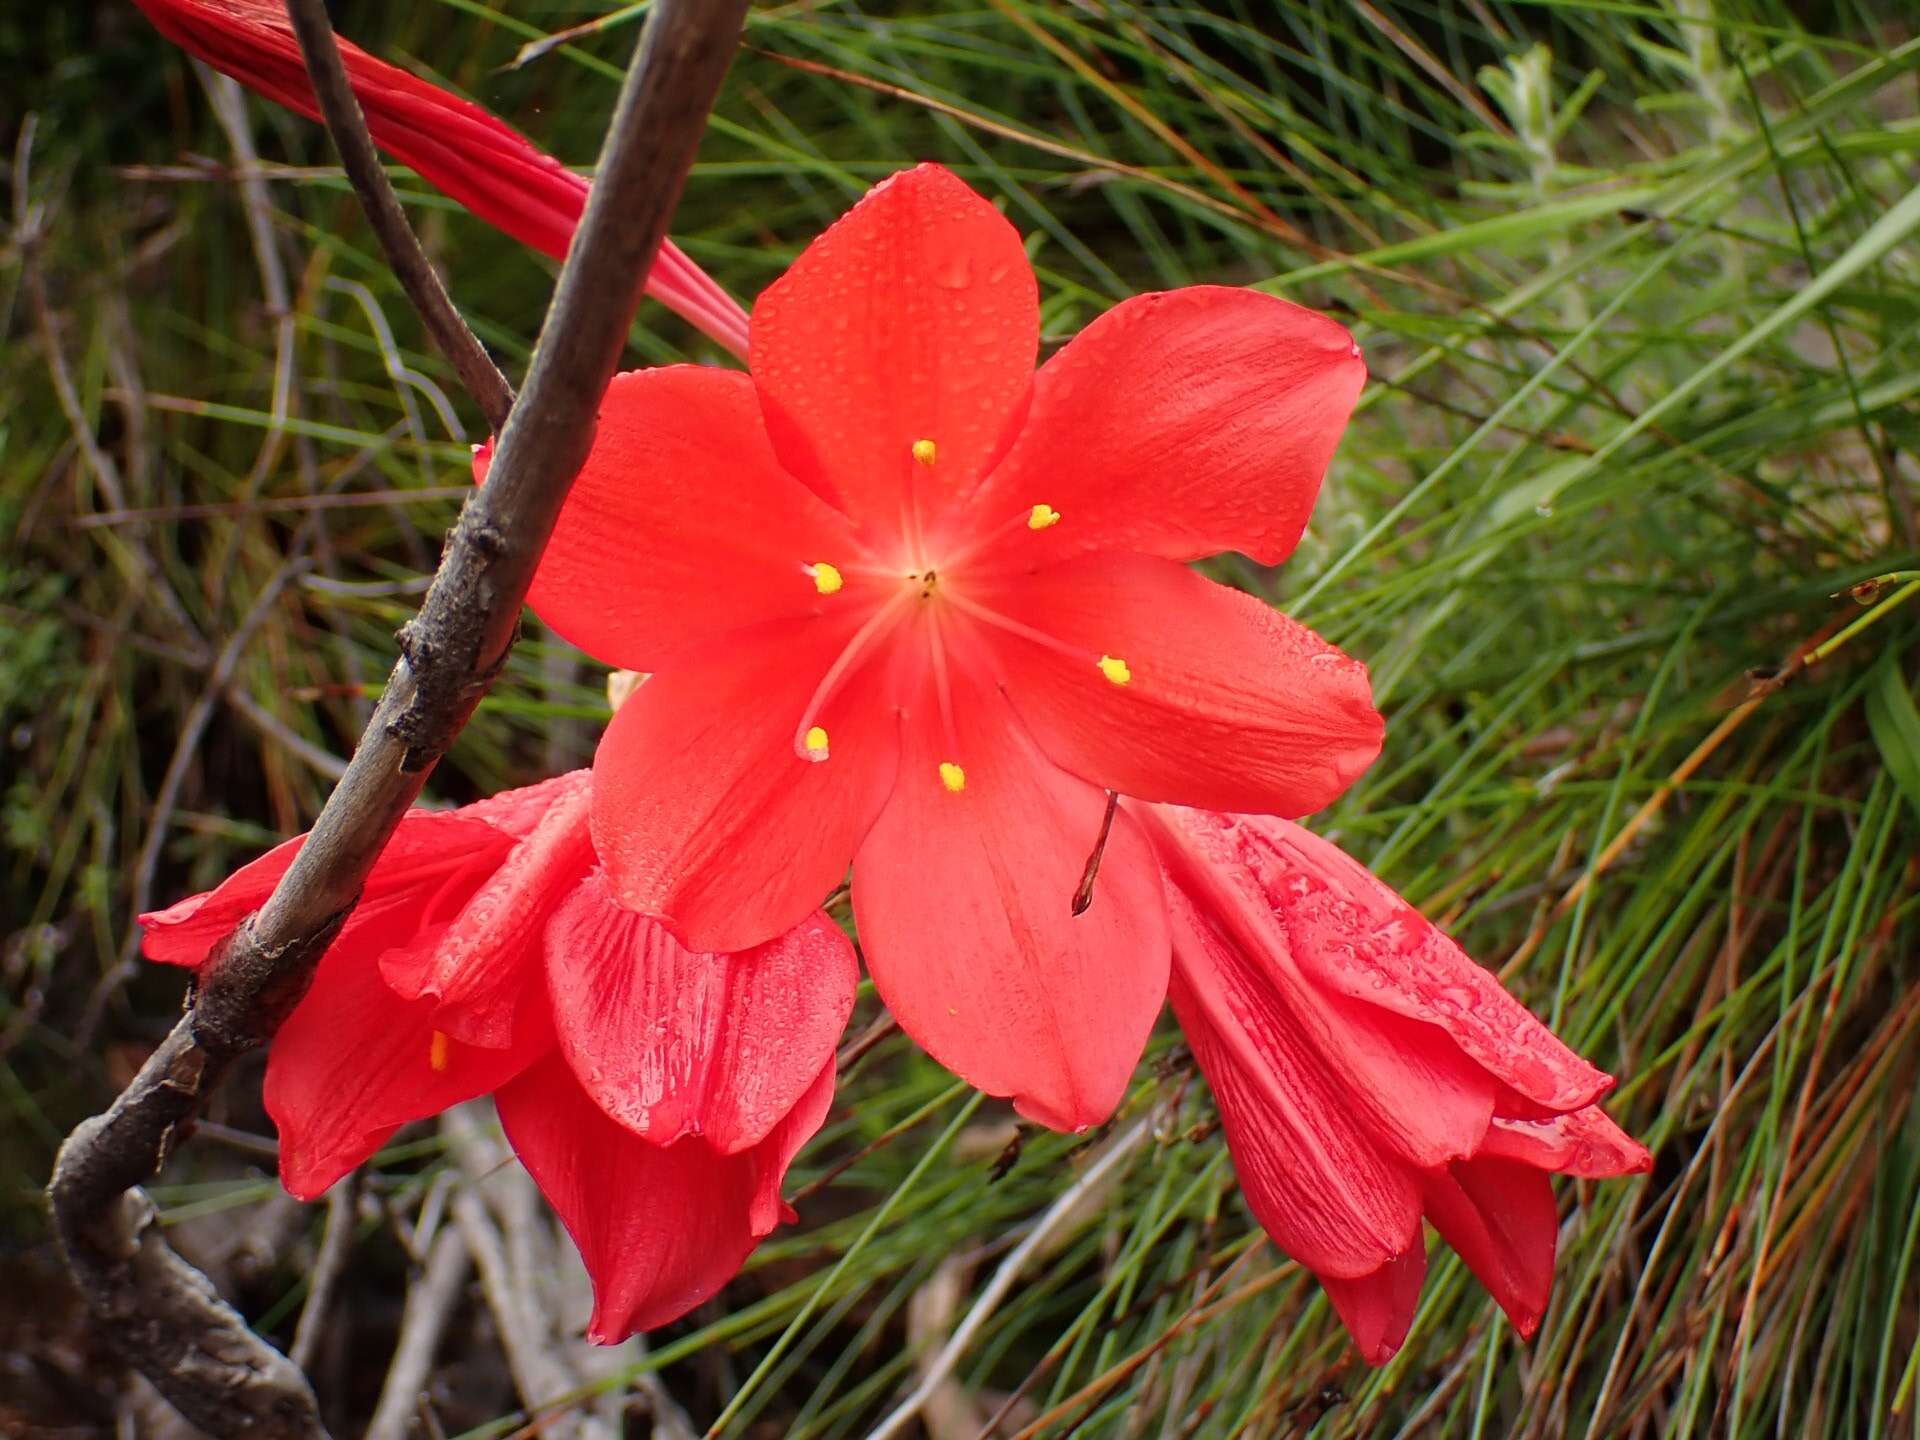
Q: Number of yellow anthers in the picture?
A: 7